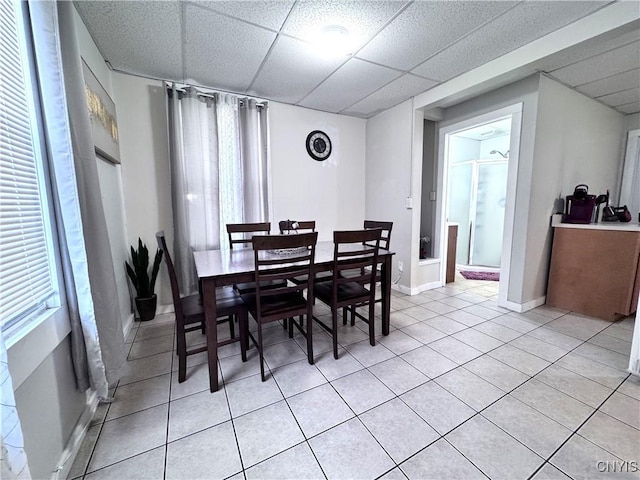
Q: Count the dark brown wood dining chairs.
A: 6